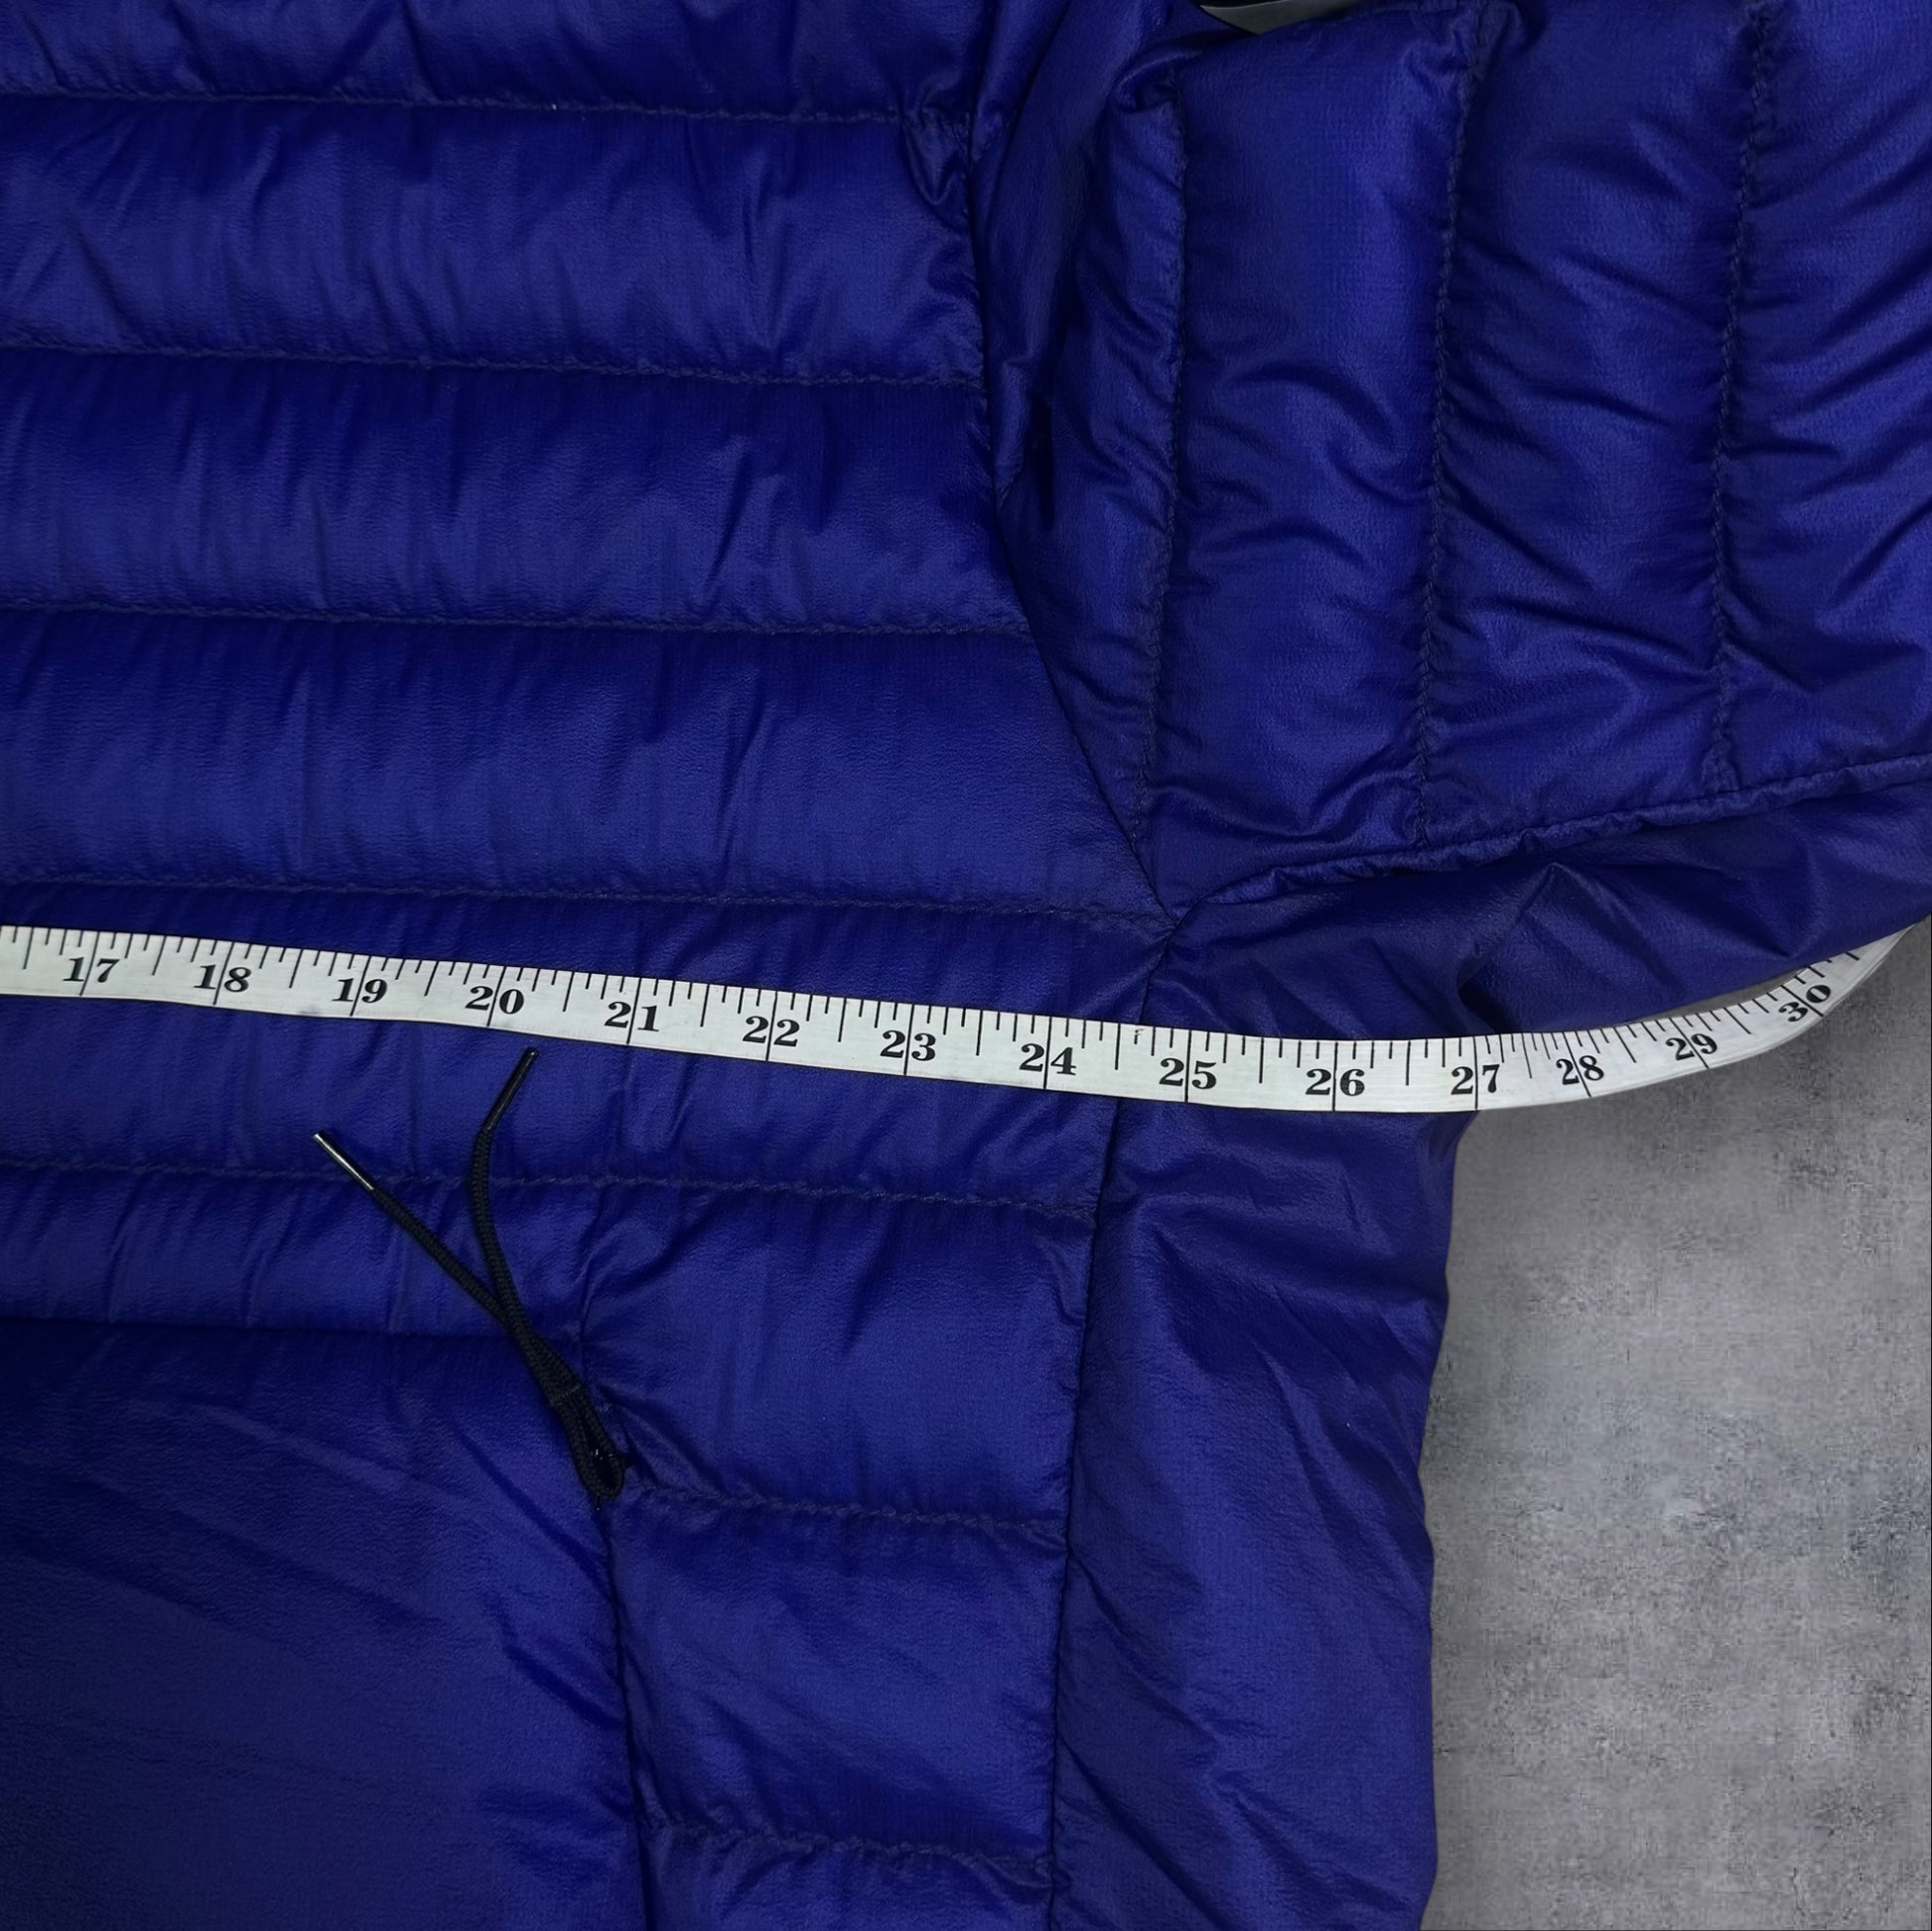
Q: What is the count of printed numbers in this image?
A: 14